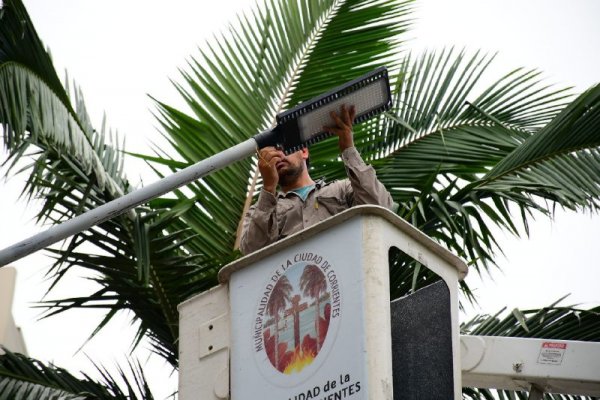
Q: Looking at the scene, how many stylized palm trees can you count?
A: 2